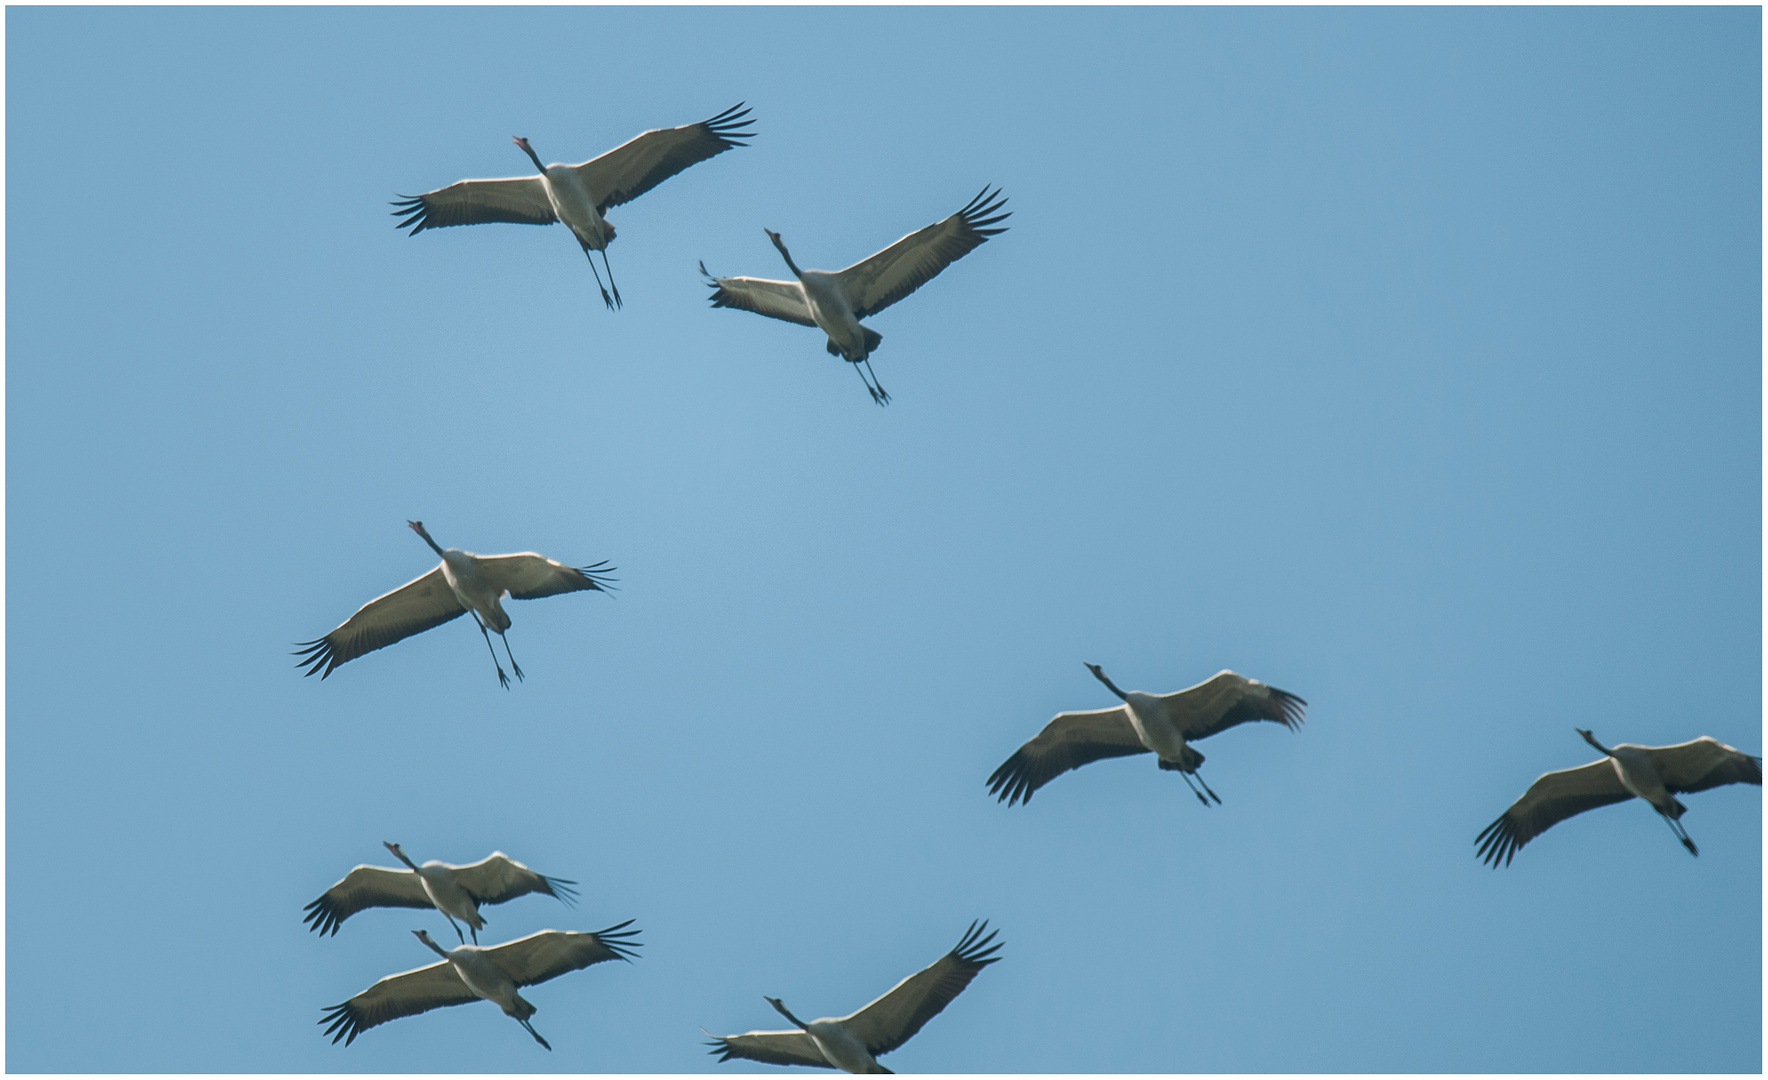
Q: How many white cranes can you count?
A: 8